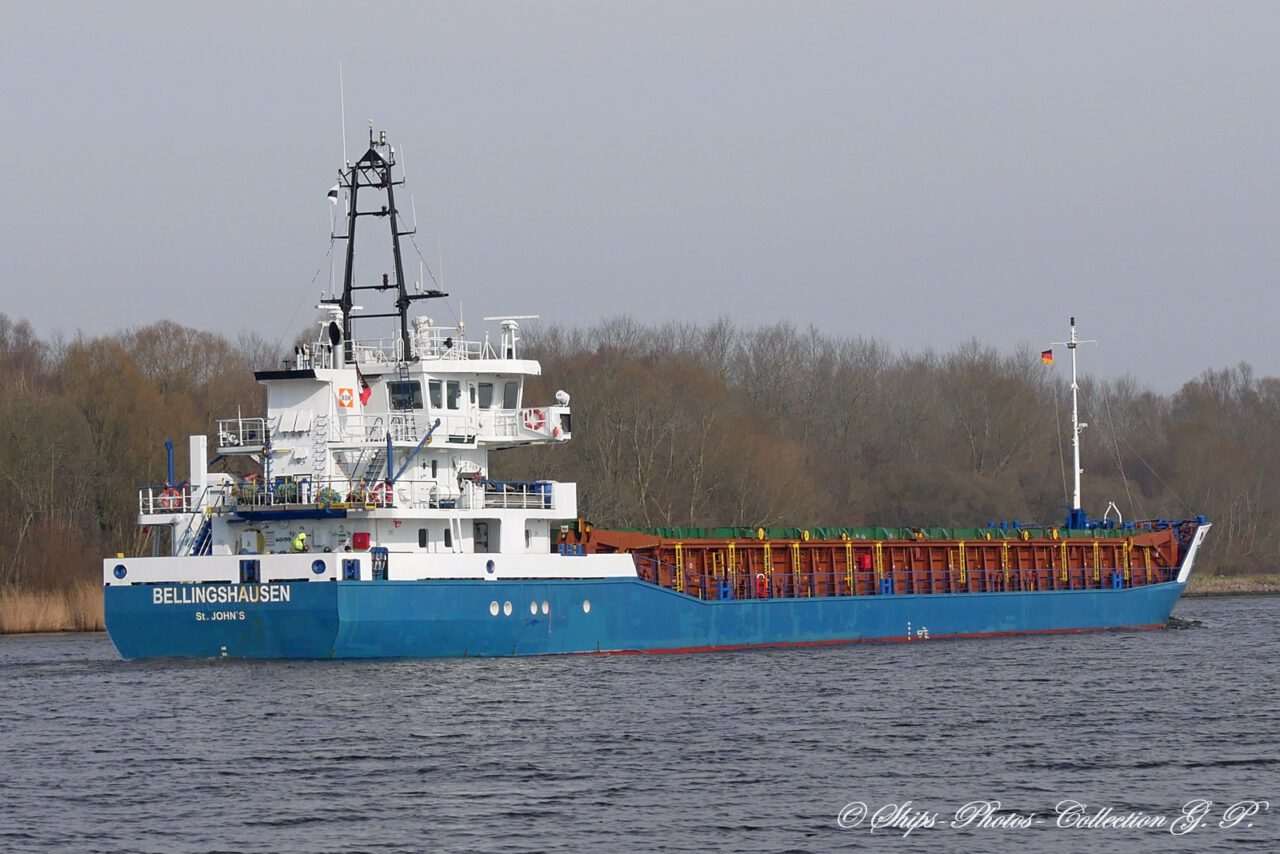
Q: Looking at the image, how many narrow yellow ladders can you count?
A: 12